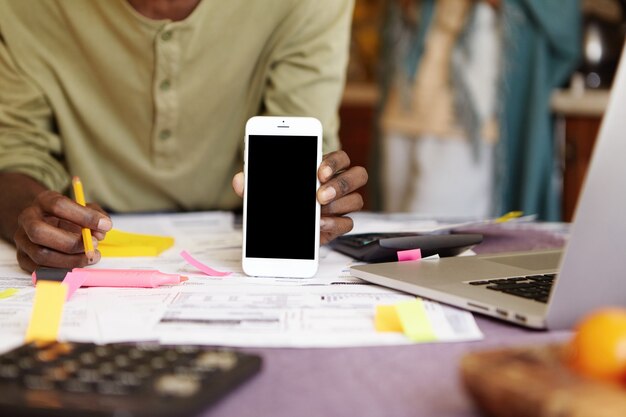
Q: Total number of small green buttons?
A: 3